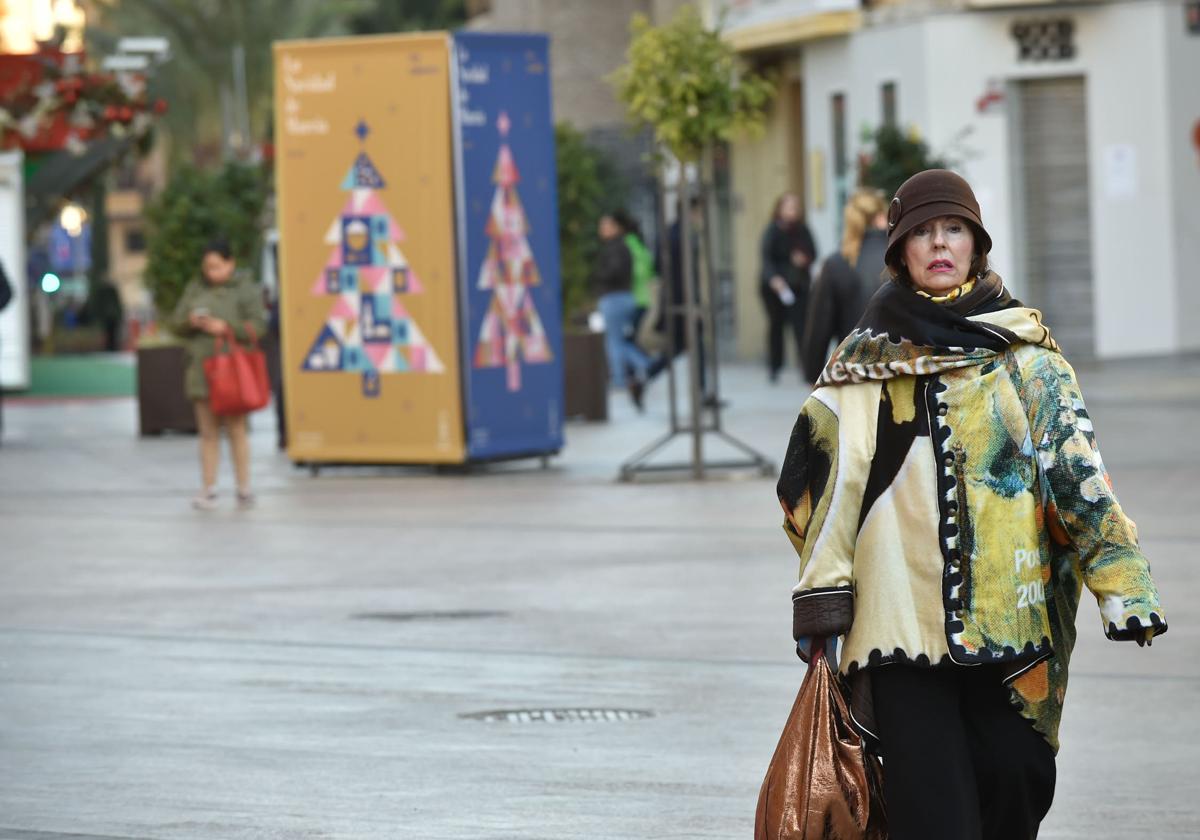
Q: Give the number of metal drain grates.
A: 2